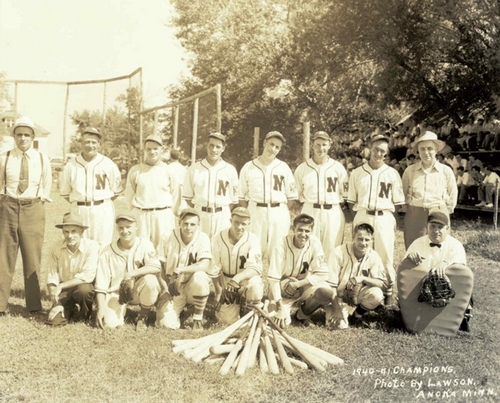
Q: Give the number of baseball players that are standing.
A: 6